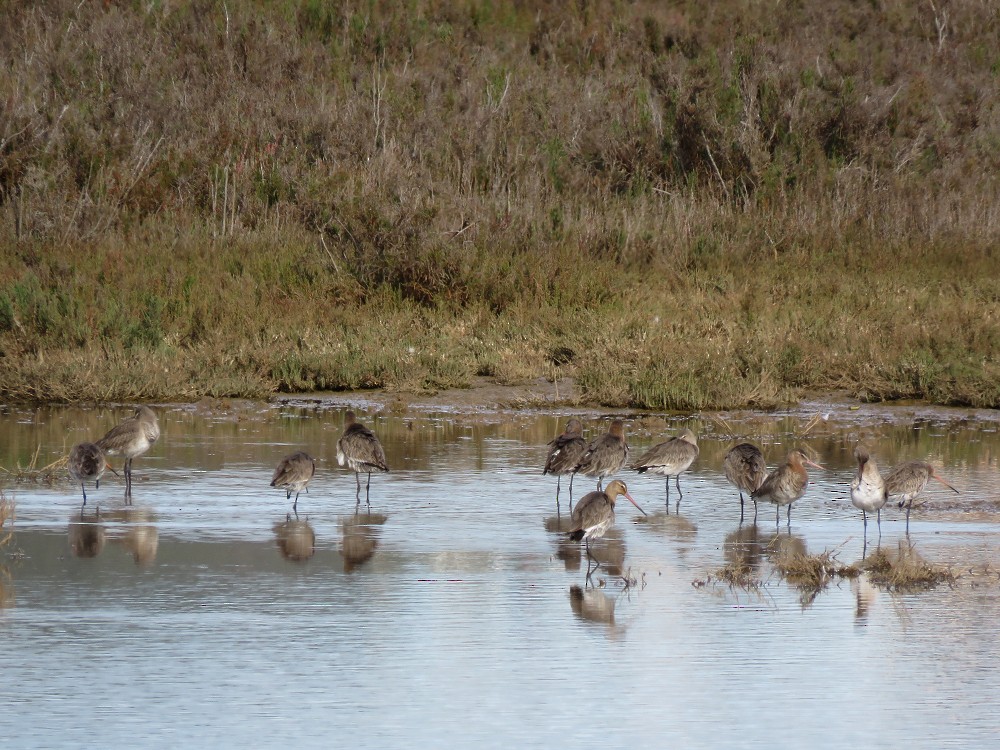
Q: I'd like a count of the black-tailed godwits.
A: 12